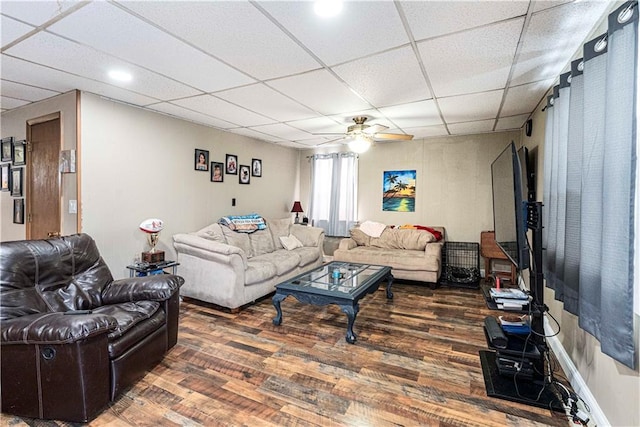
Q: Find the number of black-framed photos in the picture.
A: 10